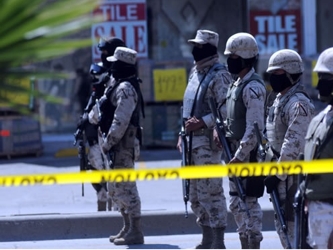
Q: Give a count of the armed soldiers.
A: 7